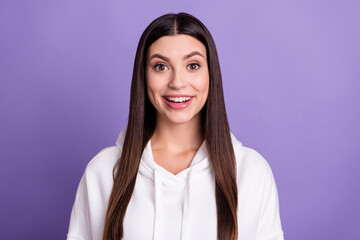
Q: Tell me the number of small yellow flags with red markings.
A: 0